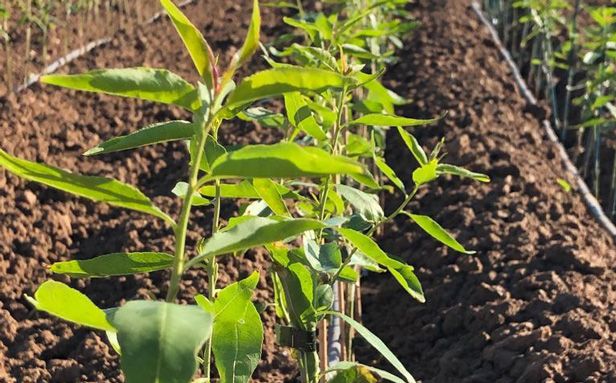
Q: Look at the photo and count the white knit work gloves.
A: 0